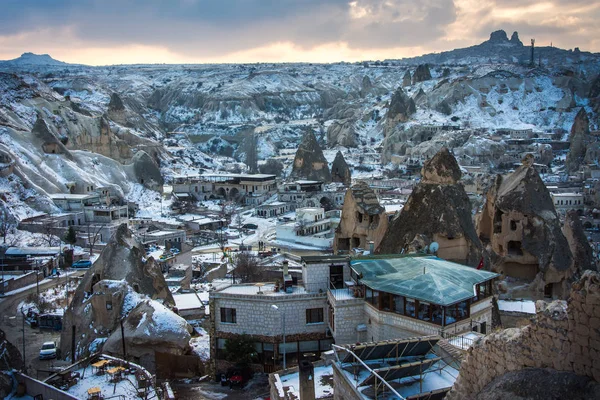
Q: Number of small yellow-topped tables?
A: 3